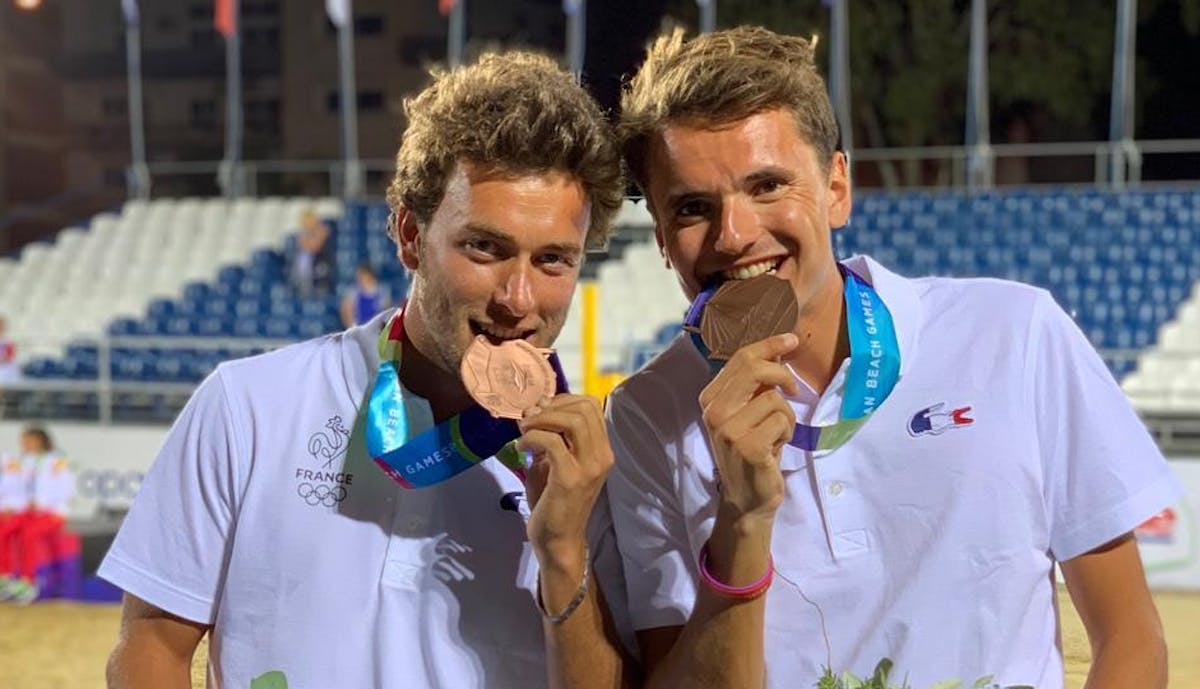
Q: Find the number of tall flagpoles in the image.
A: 9